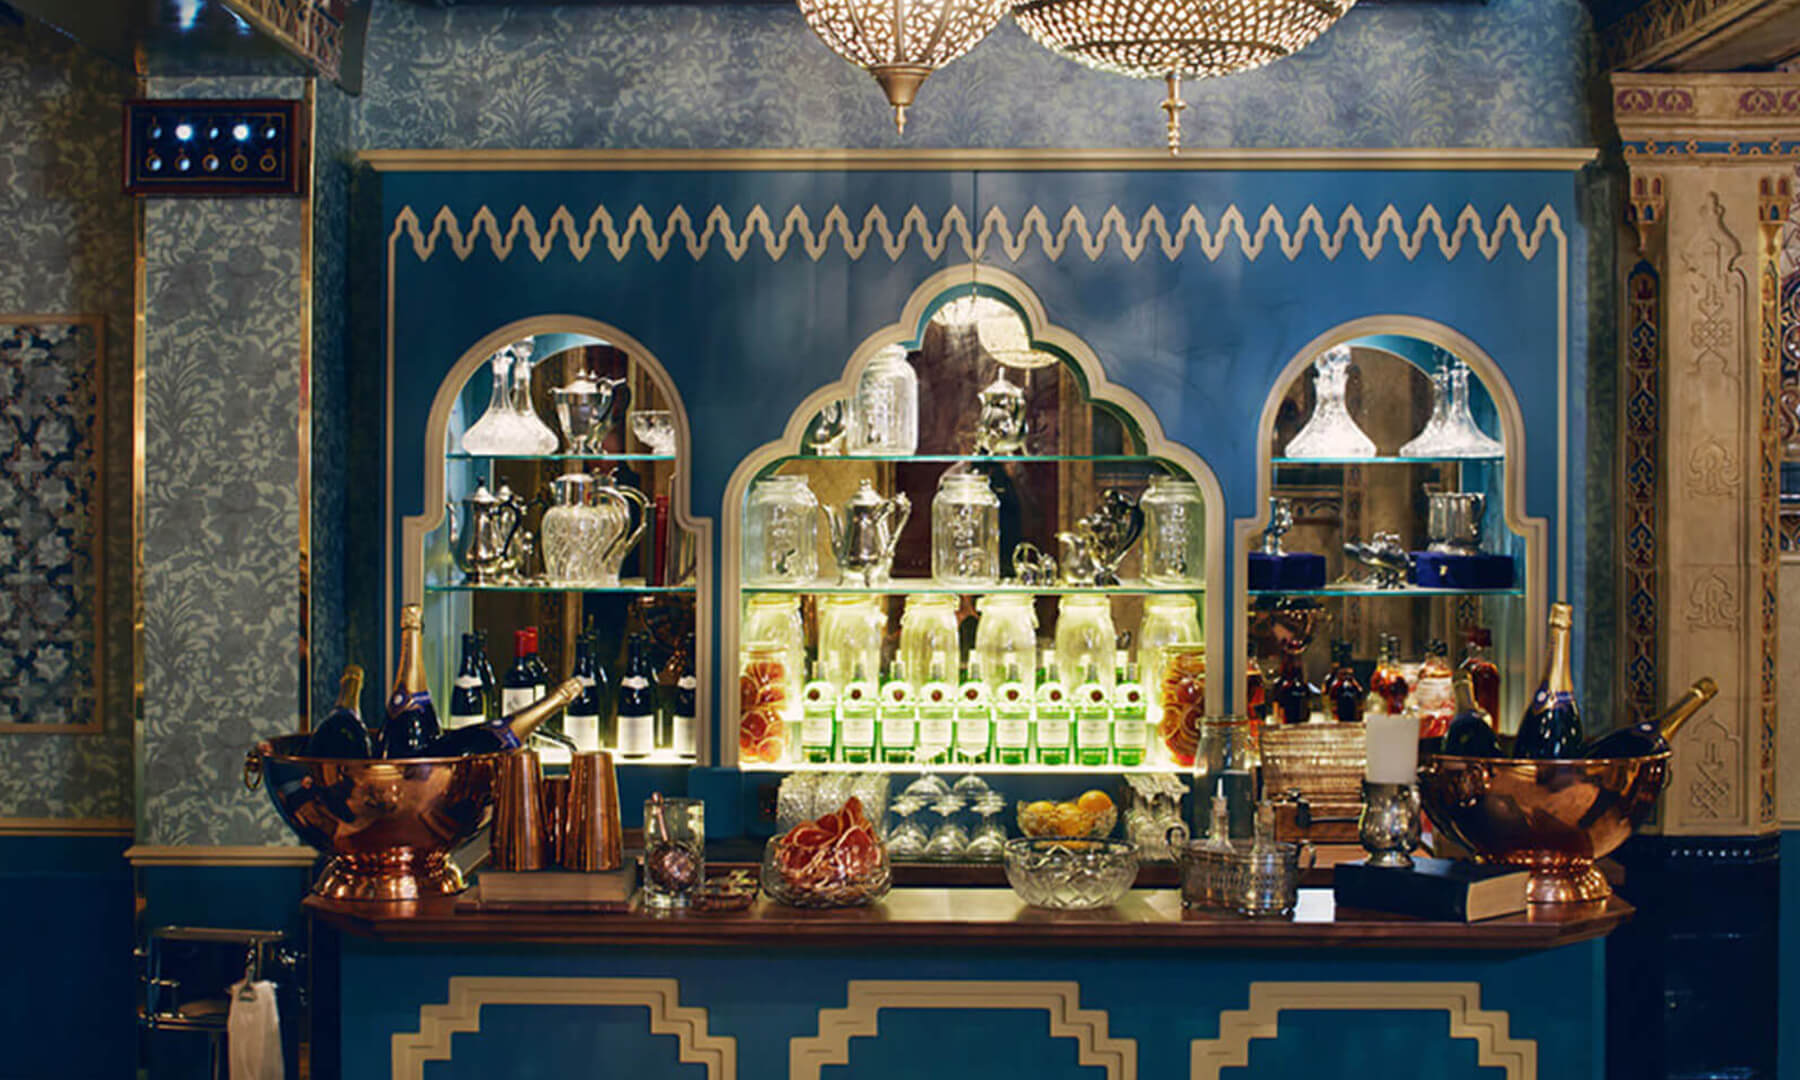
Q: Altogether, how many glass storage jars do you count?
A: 13